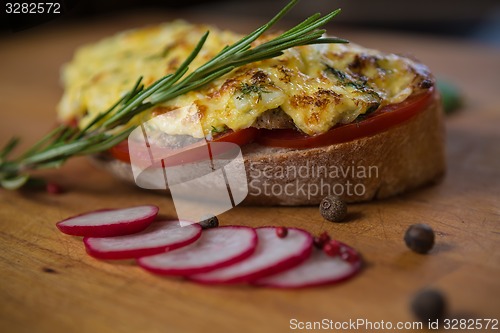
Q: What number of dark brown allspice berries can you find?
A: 4